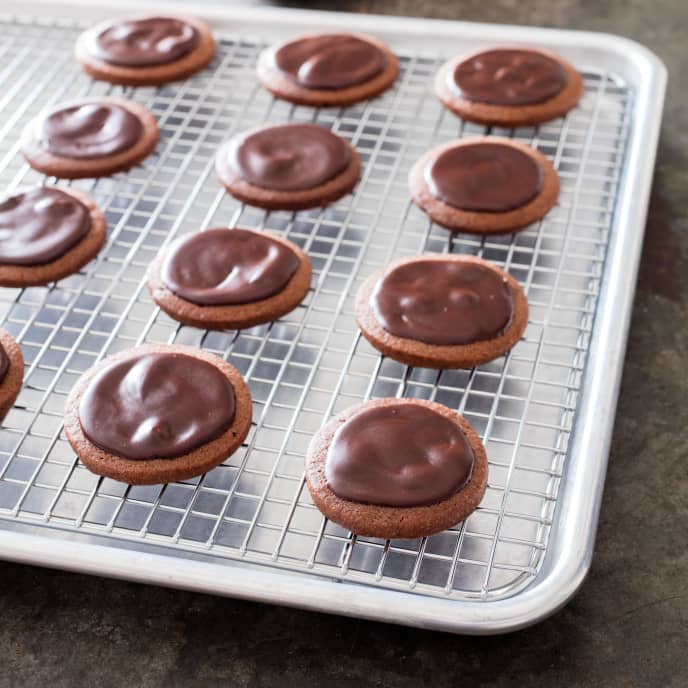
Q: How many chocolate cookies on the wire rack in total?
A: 12